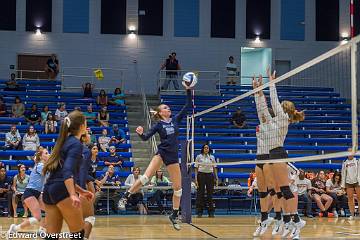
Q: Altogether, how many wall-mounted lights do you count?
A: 4